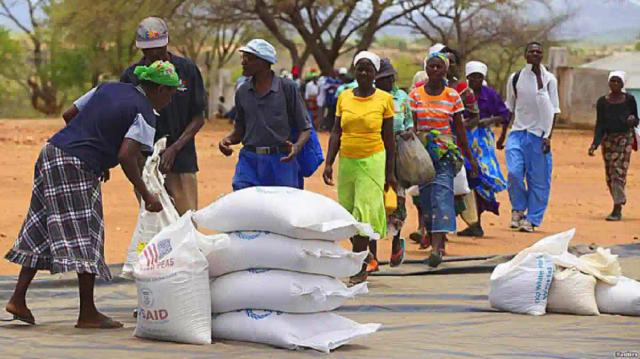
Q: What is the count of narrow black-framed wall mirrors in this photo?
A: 0